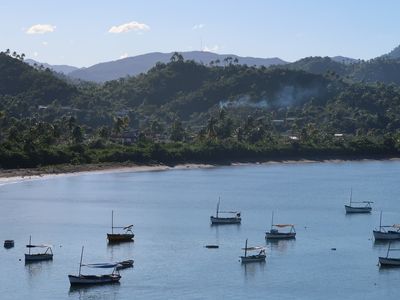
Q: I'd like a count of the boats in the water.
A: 11